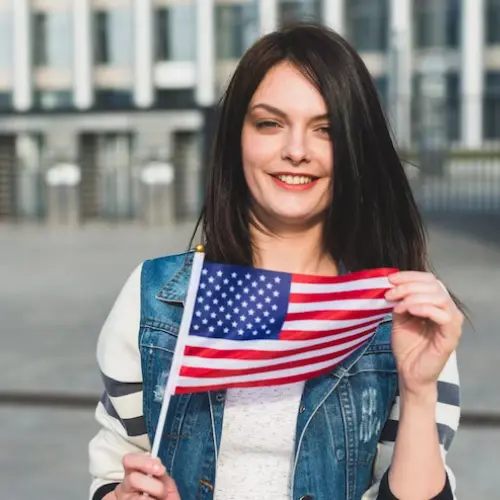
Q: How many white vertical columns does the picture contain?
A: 8